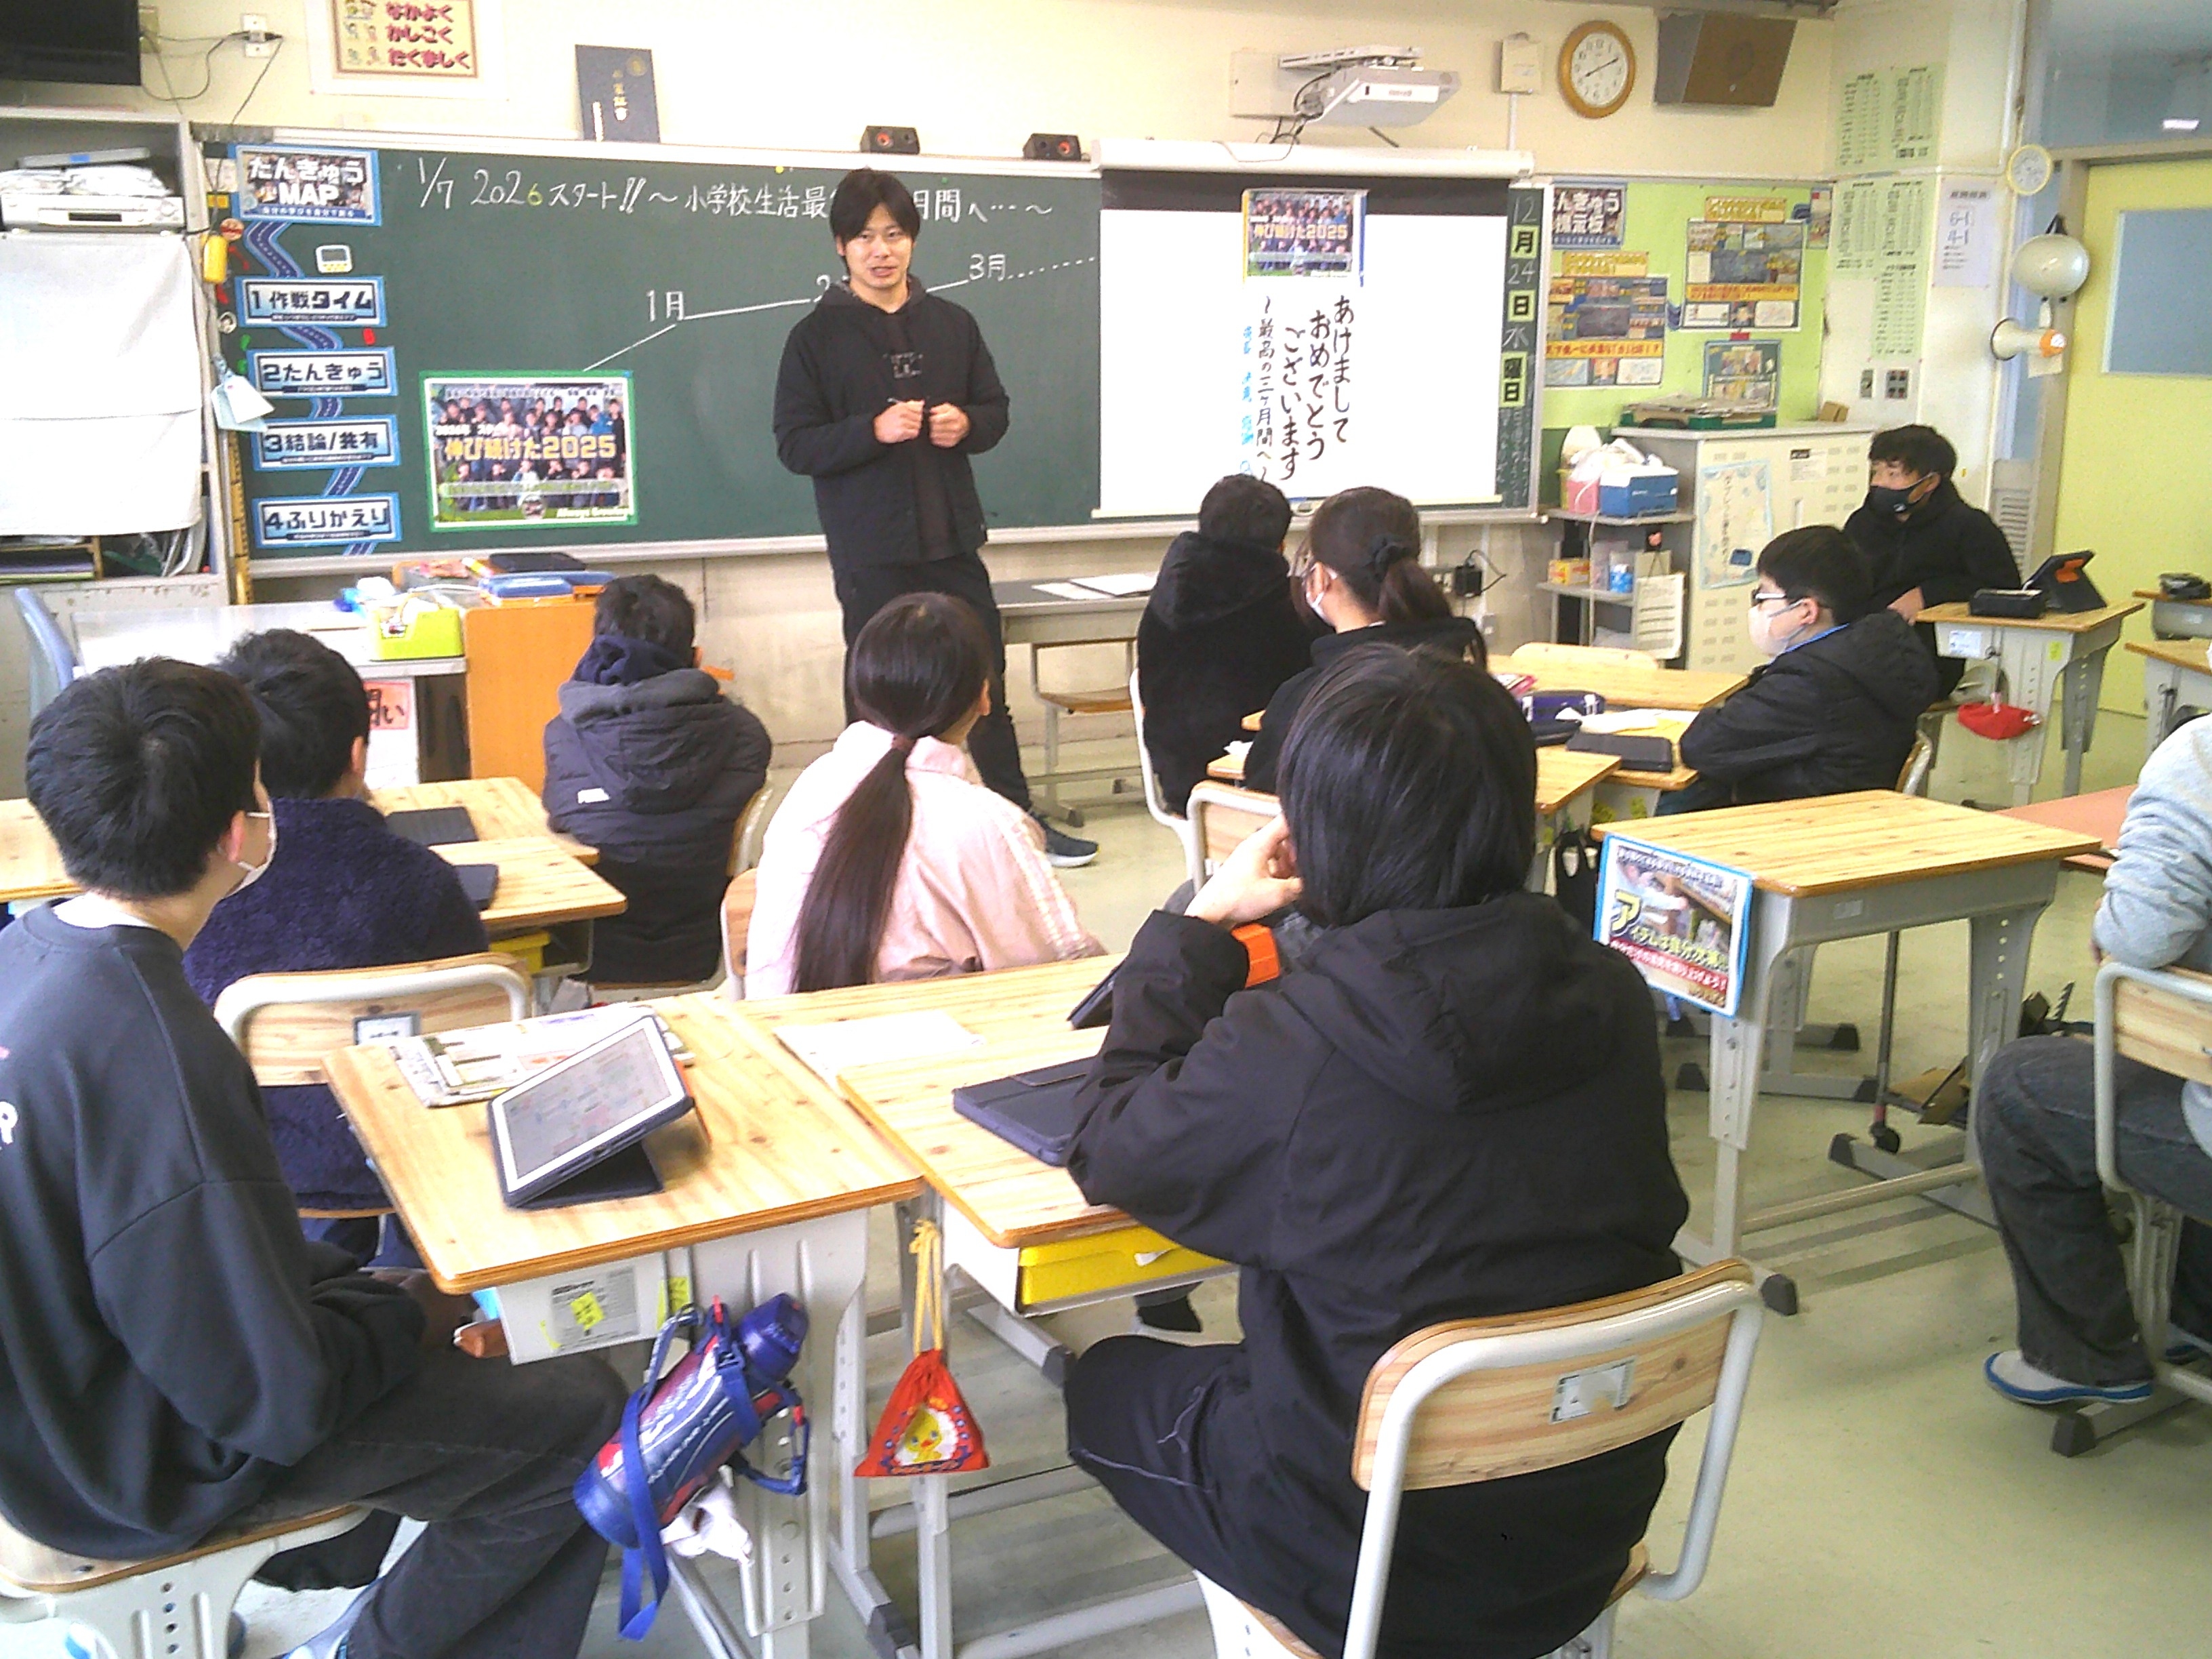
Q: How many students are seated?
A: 10